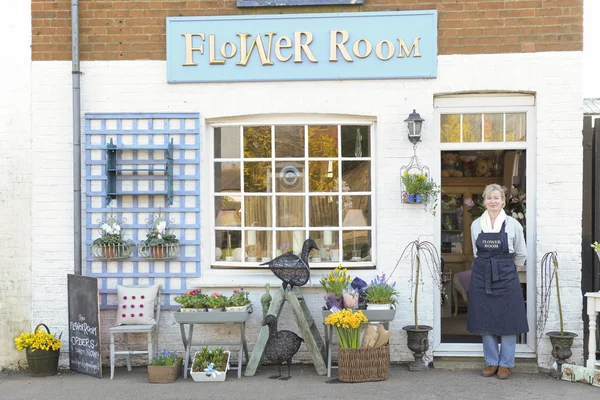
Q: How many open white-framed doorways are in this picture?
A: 1